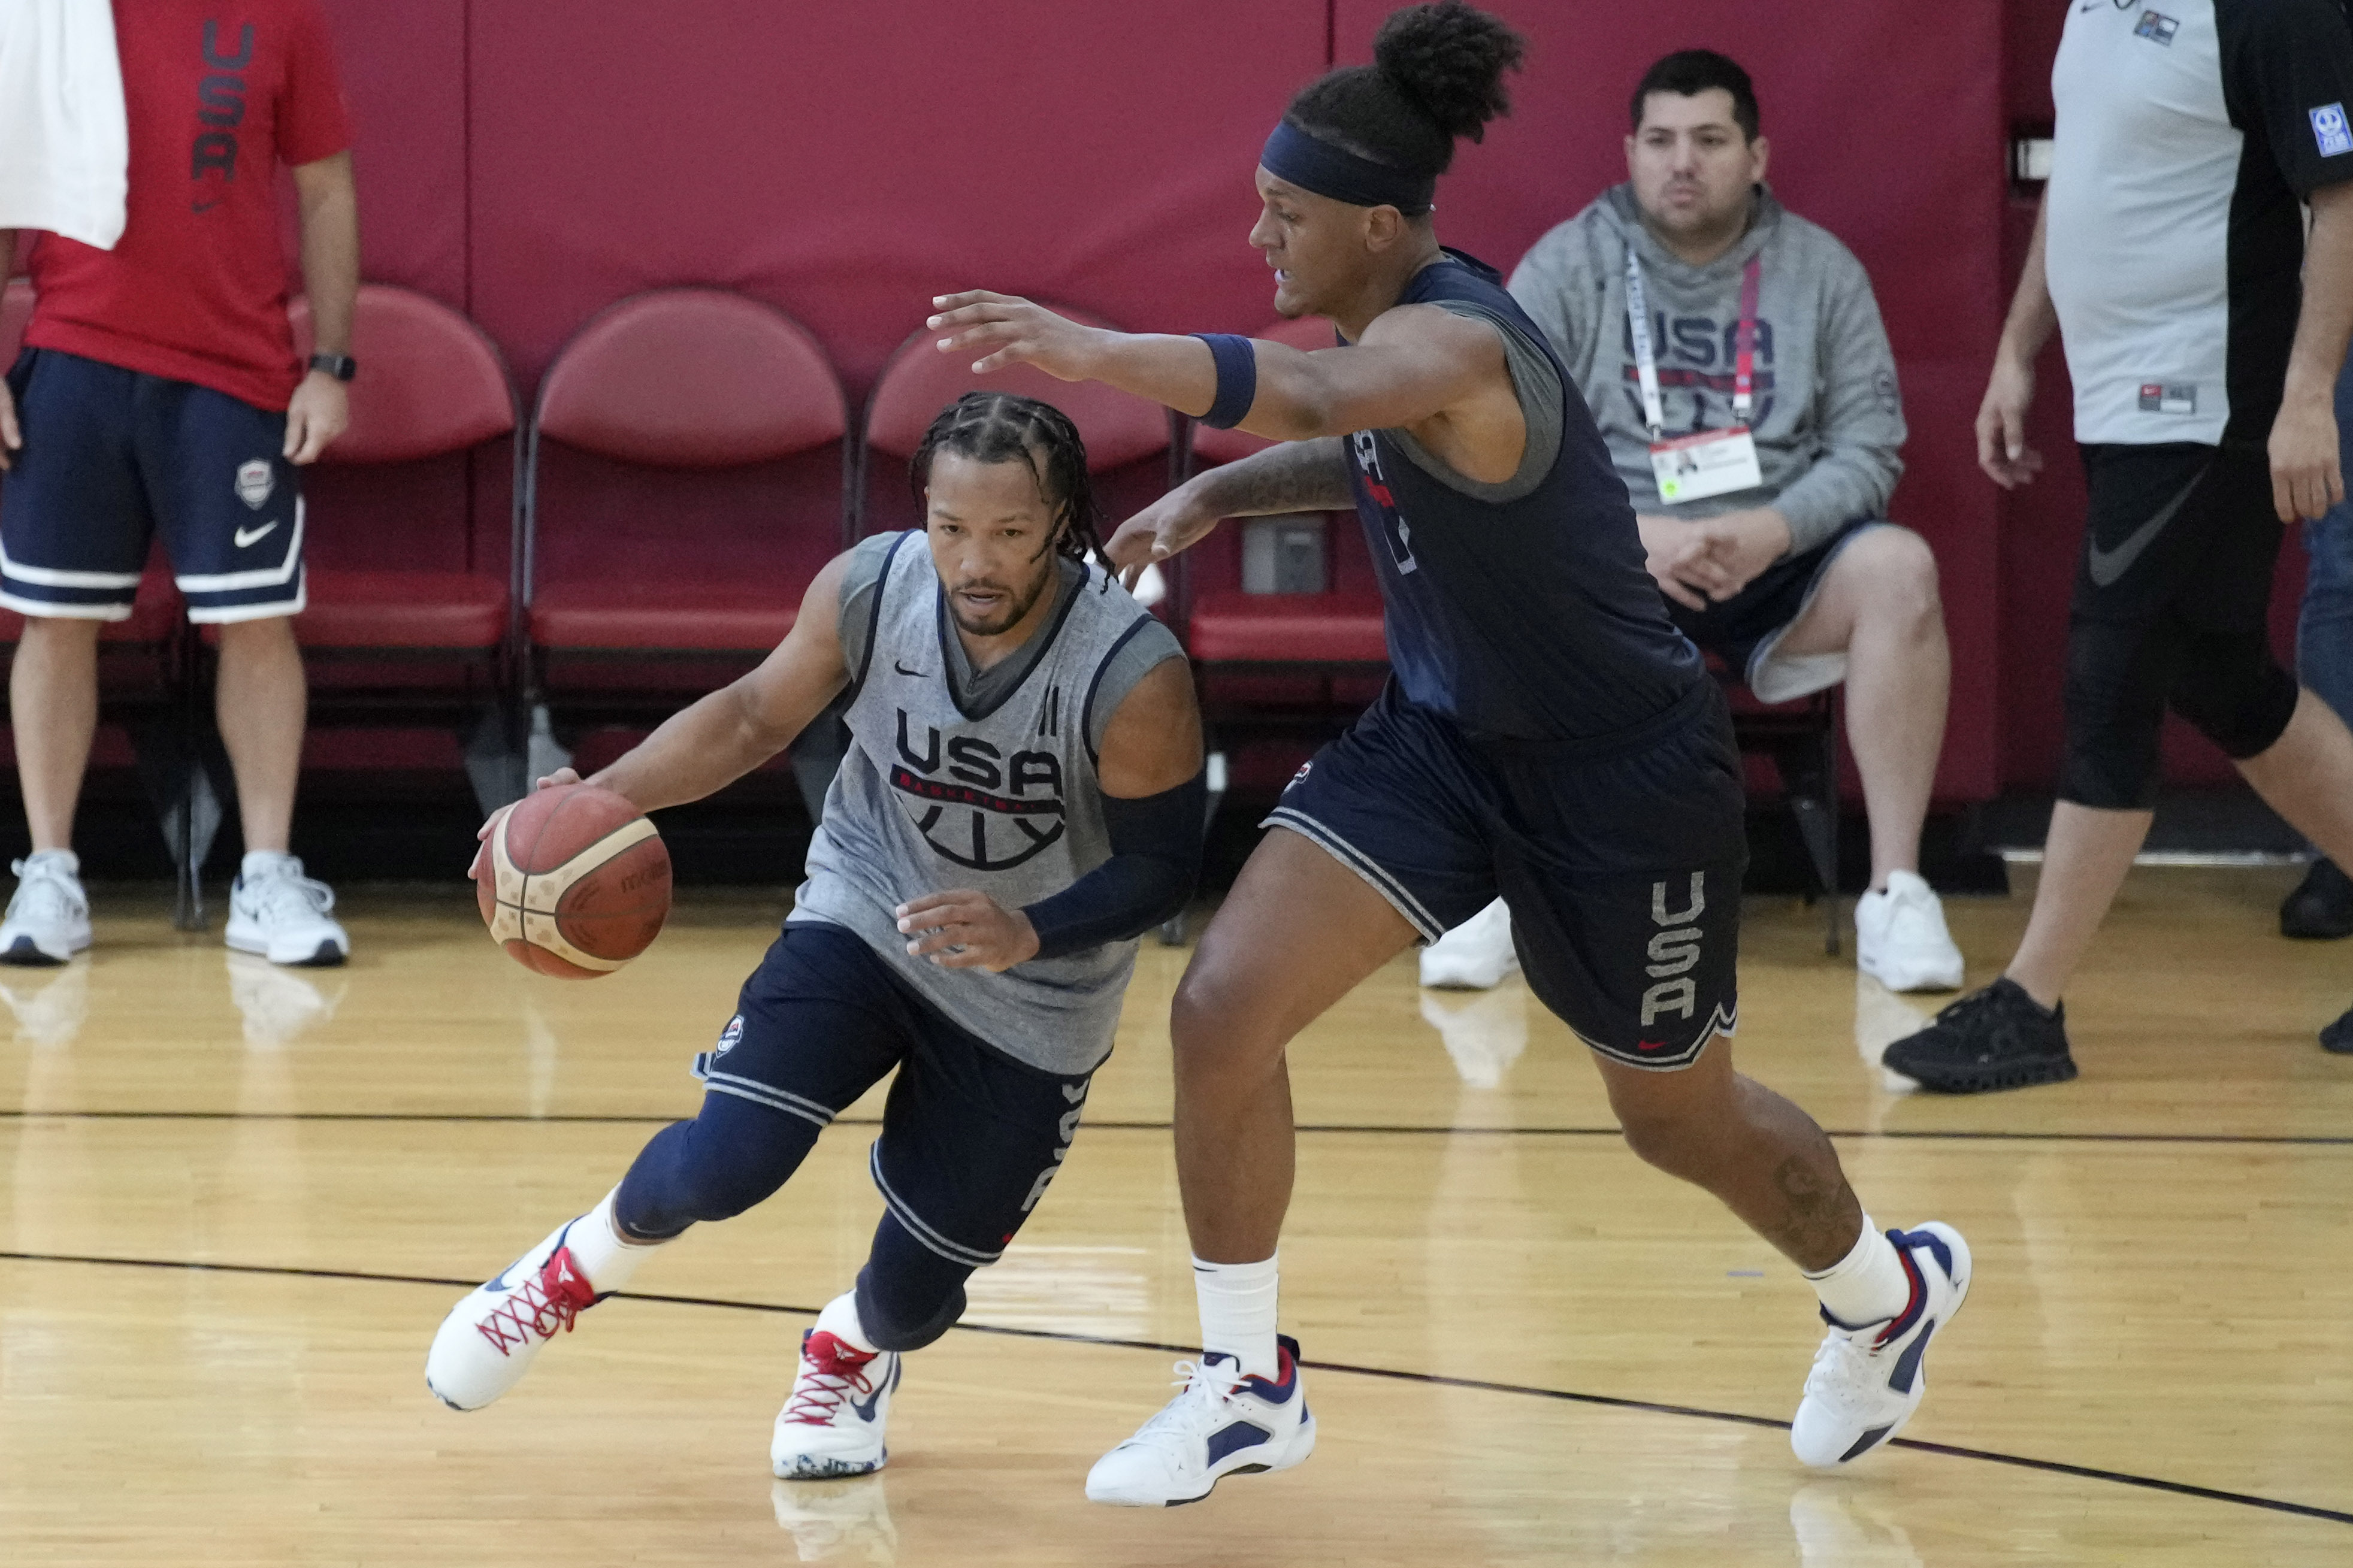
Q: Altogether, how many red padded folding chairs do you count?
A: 6